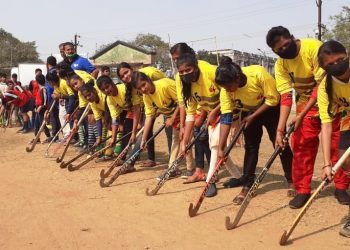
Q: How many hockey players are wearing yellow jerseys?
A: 12